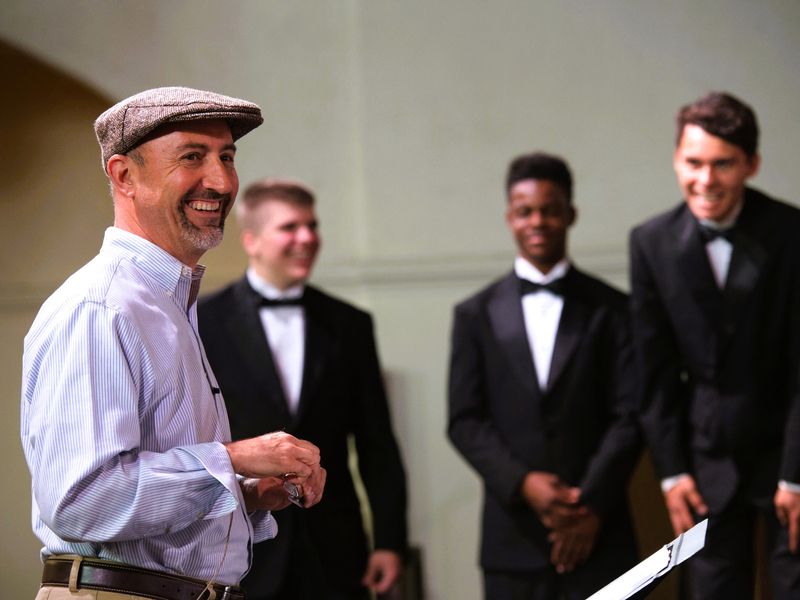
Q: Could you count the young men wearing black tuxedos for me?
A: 3